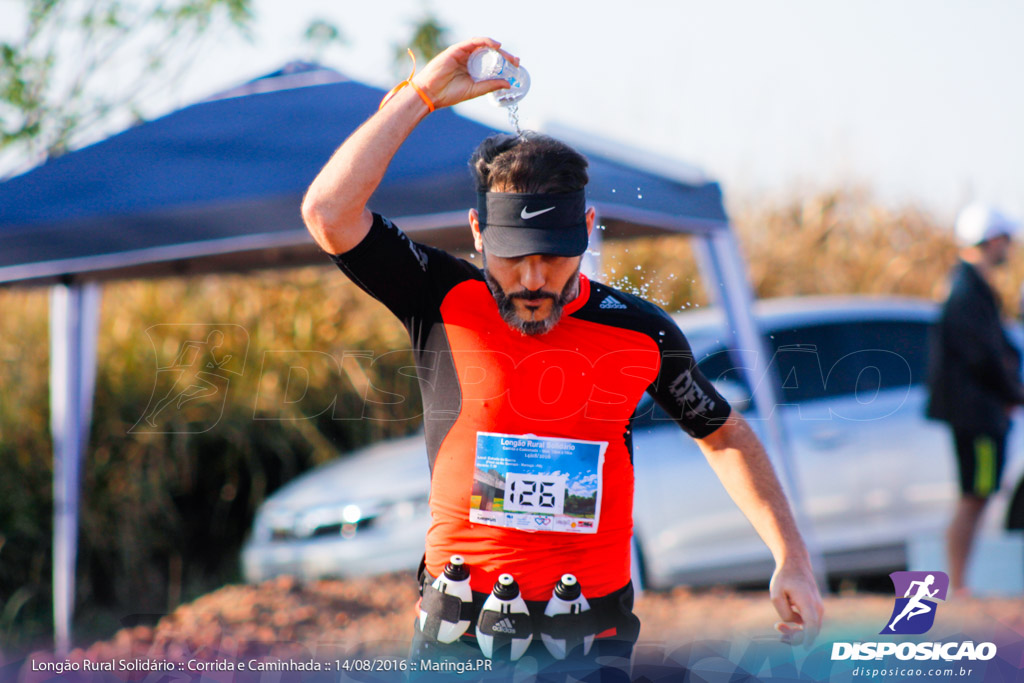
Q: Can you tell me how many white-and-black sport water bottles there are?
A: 3